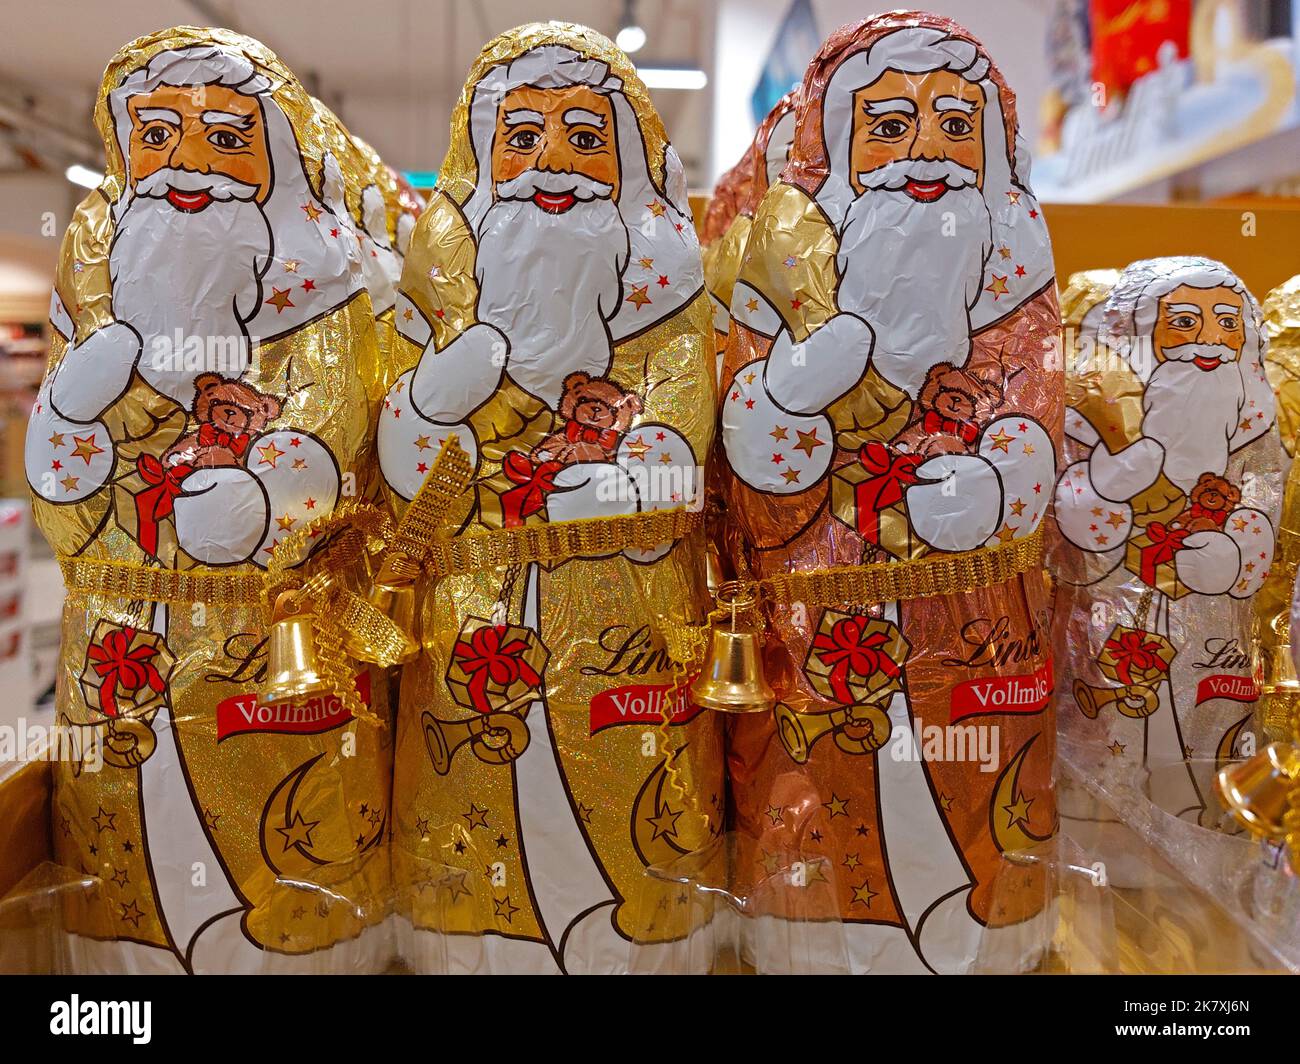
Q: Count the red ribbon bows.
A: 12